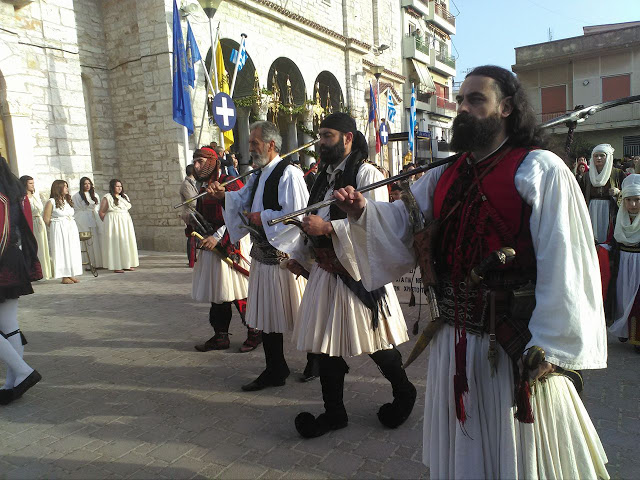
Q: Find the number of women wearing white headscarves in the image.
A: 2